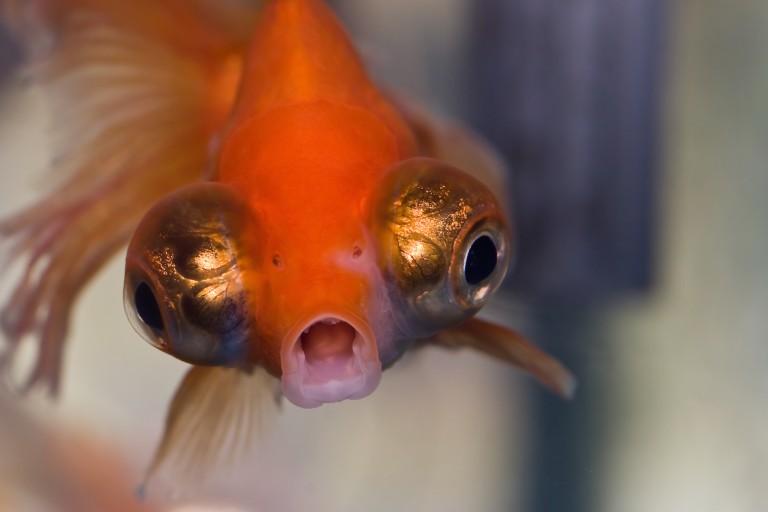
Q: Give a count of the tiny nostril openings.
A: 2